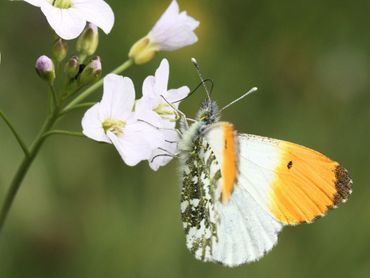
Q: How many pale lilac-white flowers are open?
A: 4